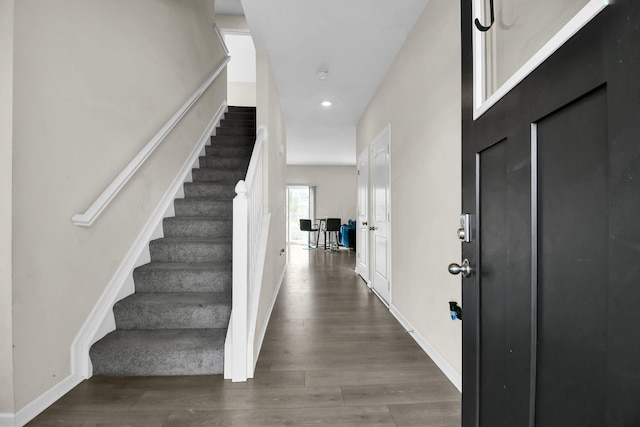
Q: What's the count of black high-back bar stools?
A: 2